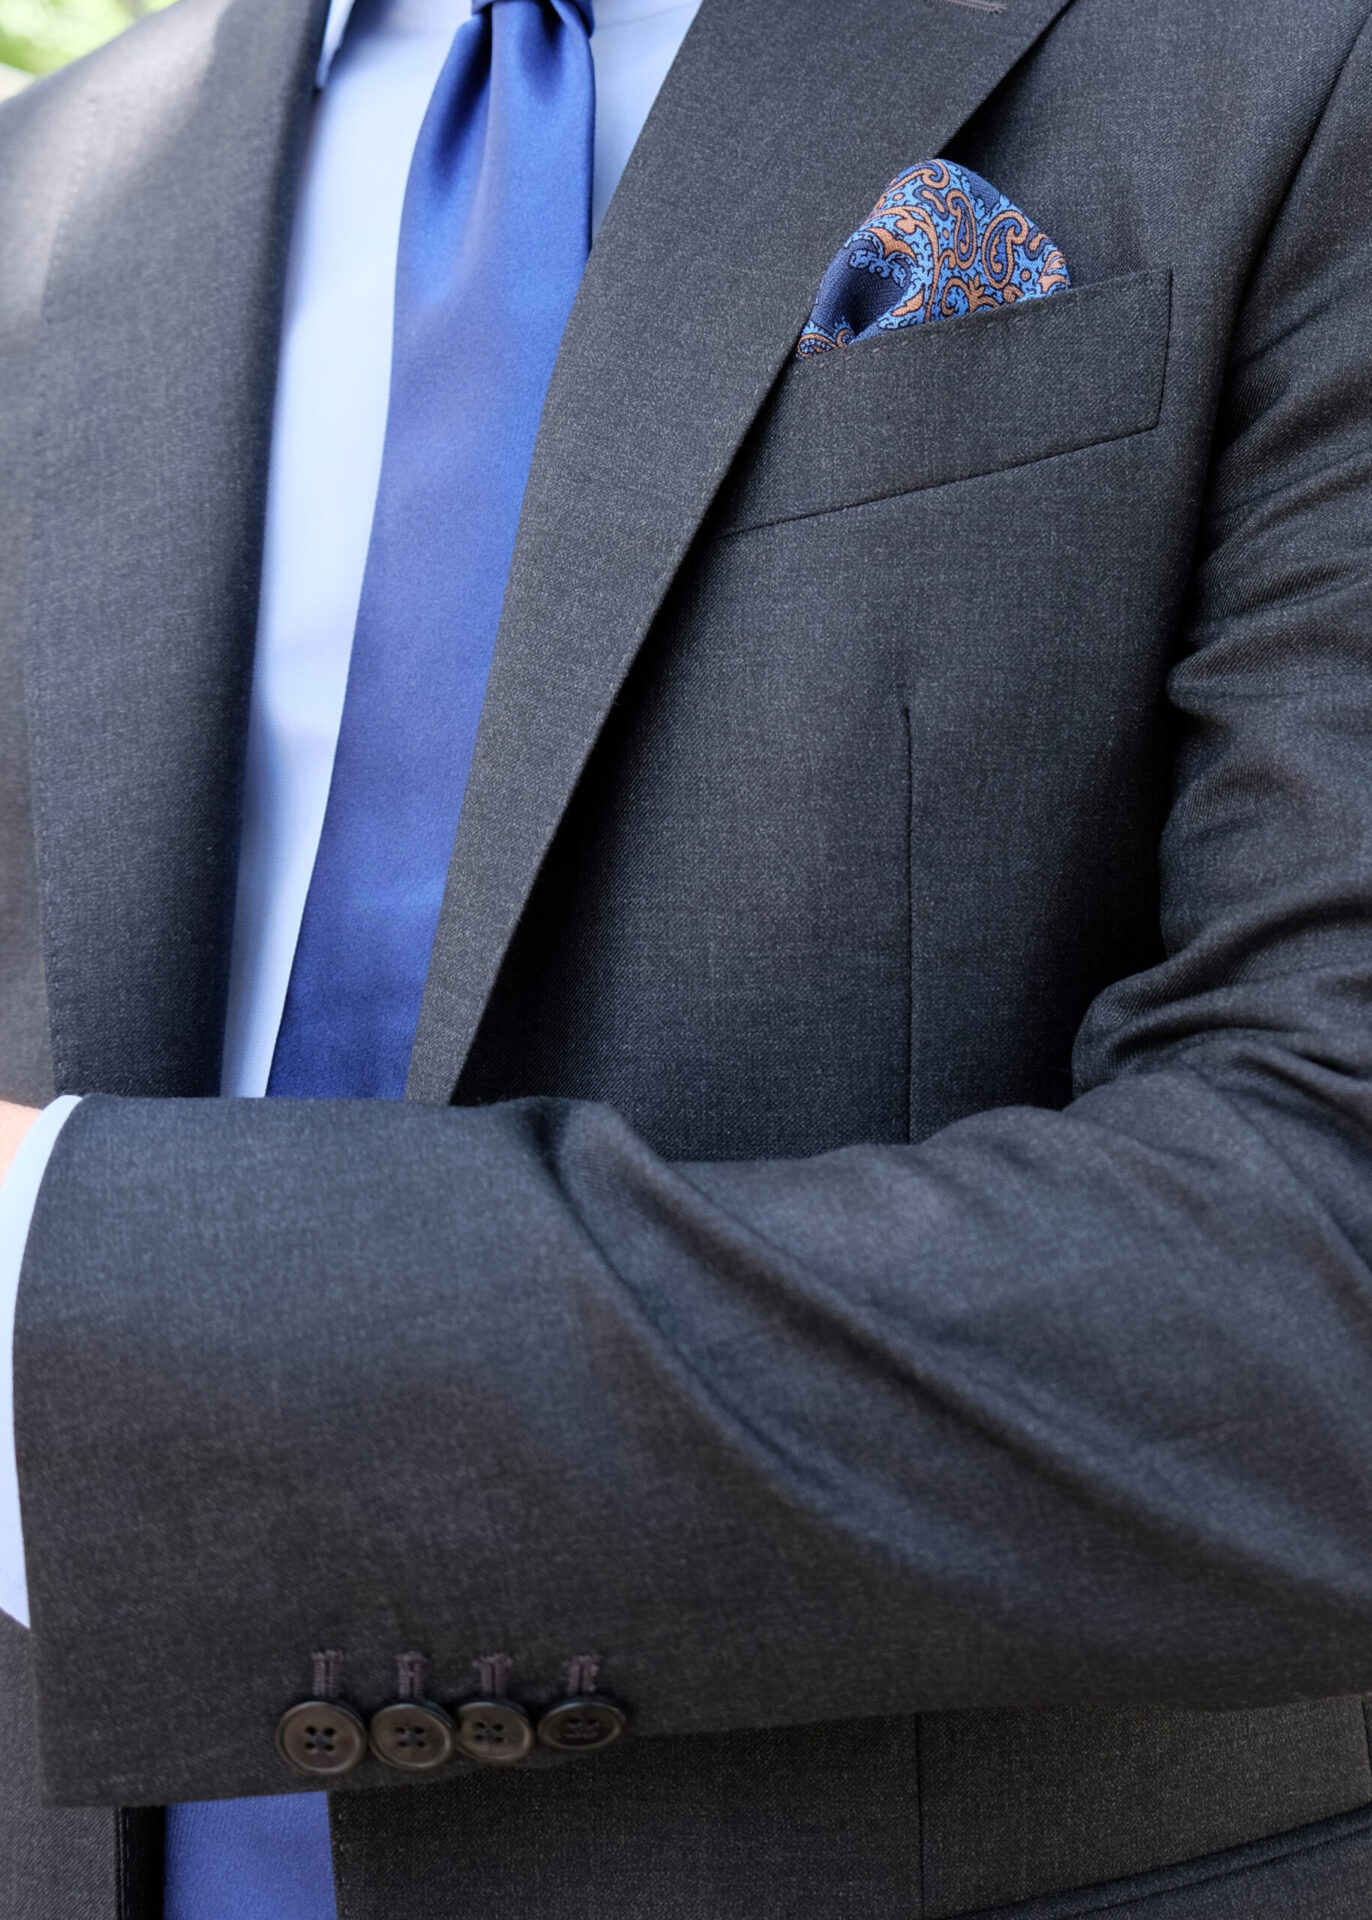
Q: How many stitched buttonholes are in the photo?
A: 5